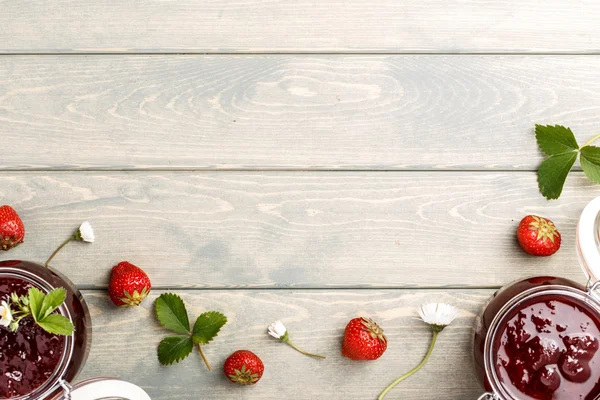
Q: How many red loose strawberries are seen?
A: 5